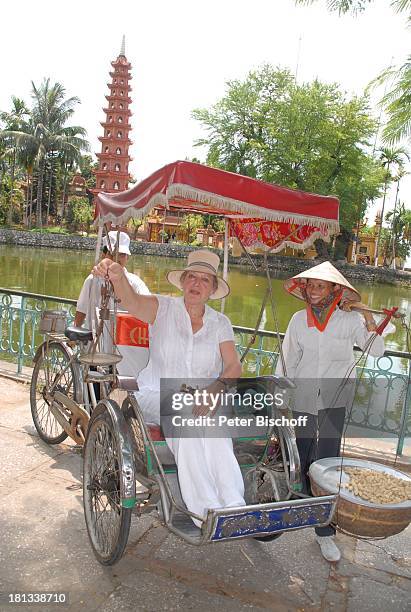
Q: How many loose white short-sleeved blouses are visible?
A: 1